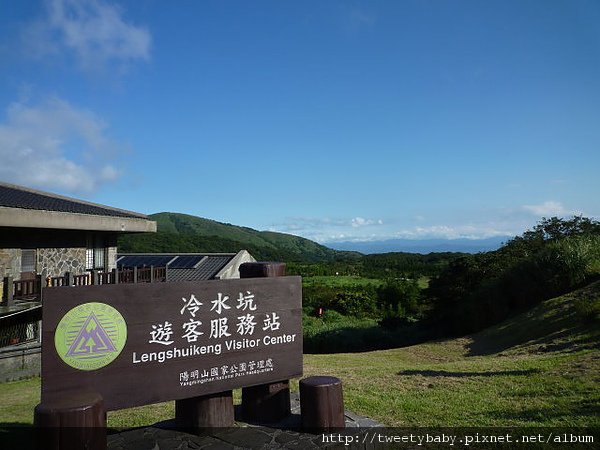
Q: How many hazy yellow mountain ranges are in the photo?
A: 0